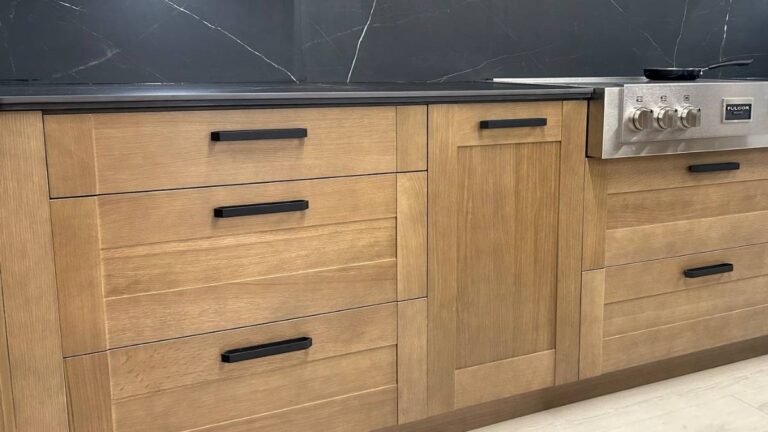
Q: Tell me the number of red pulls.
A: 0